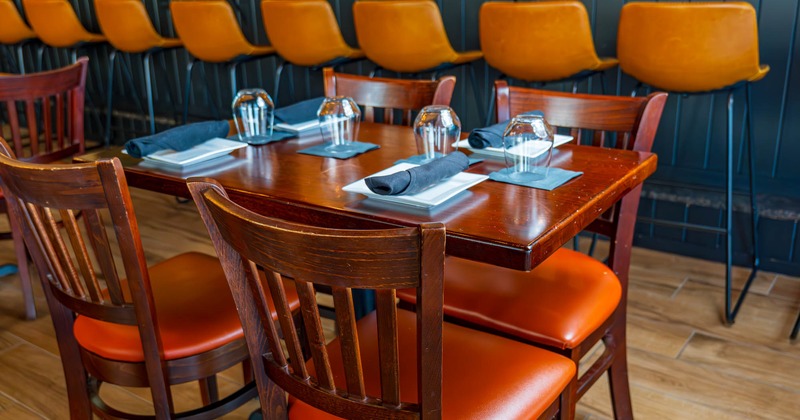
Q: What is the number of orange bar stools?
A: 8